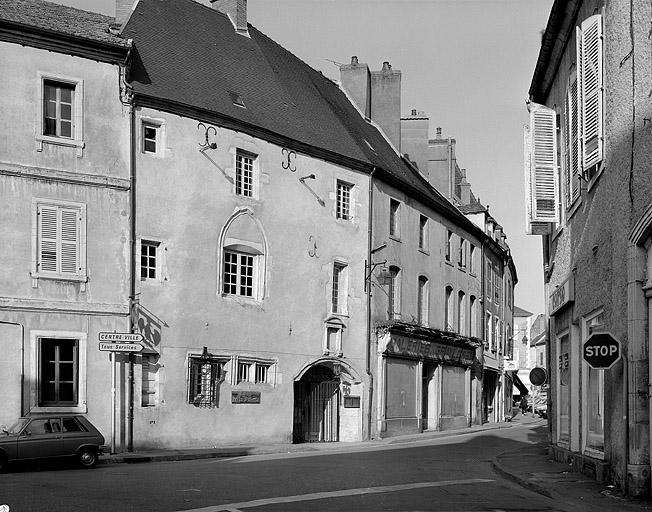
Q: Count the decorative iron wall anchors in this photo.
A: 3